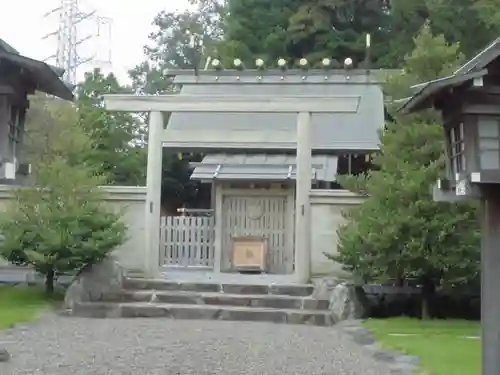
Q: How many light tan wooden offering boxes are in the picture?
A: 1